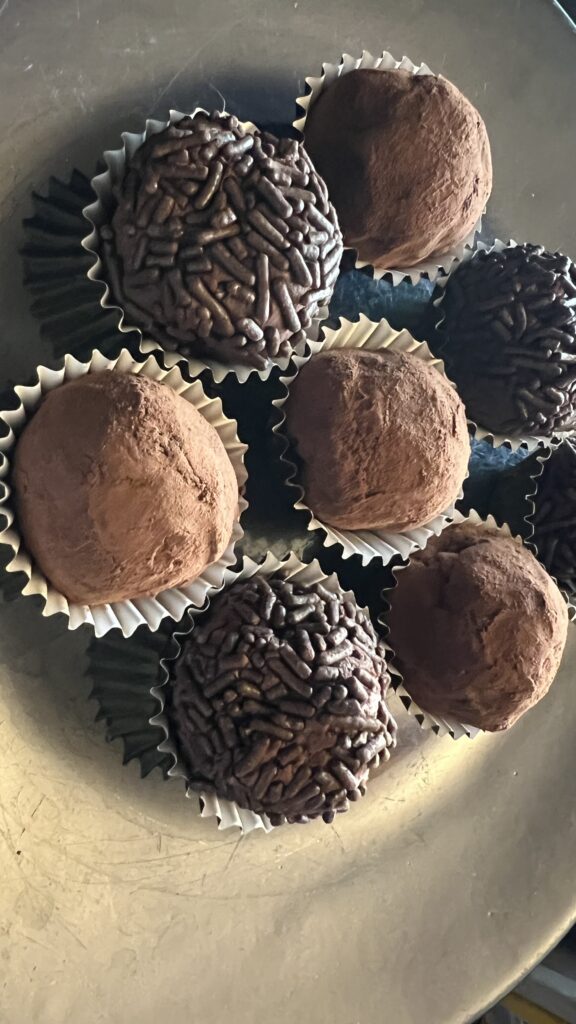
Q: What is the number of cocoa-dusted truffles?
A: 4